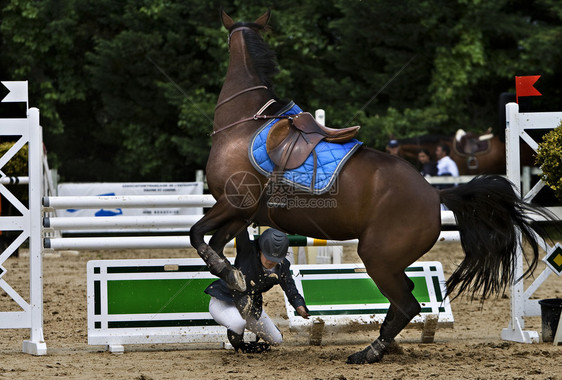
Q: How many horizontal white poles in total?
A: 3